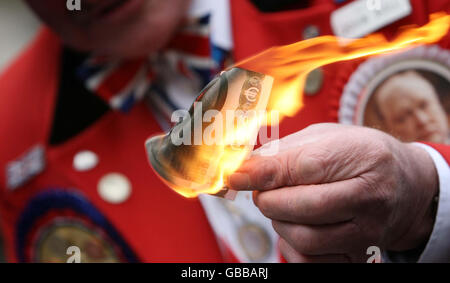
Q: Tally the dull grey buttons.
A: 2